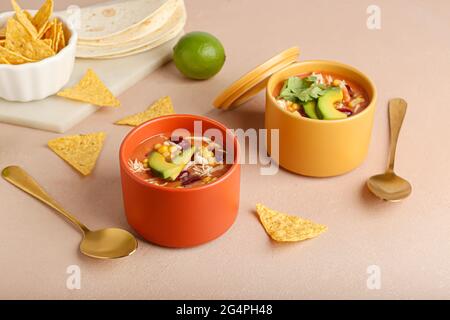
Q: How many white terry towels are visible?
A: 0